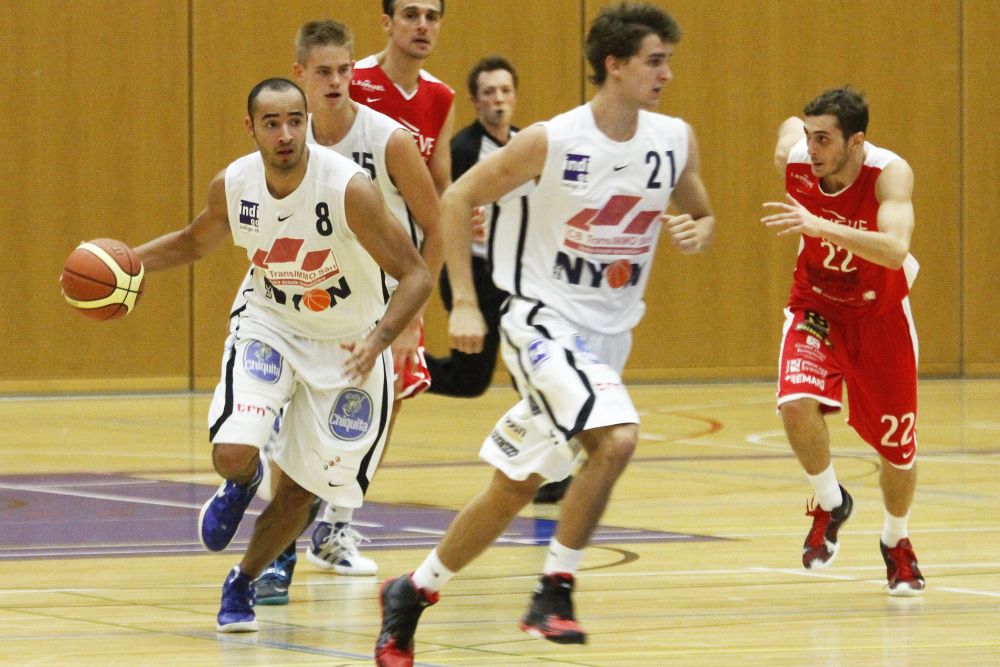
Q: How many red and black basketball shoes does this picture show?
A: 4